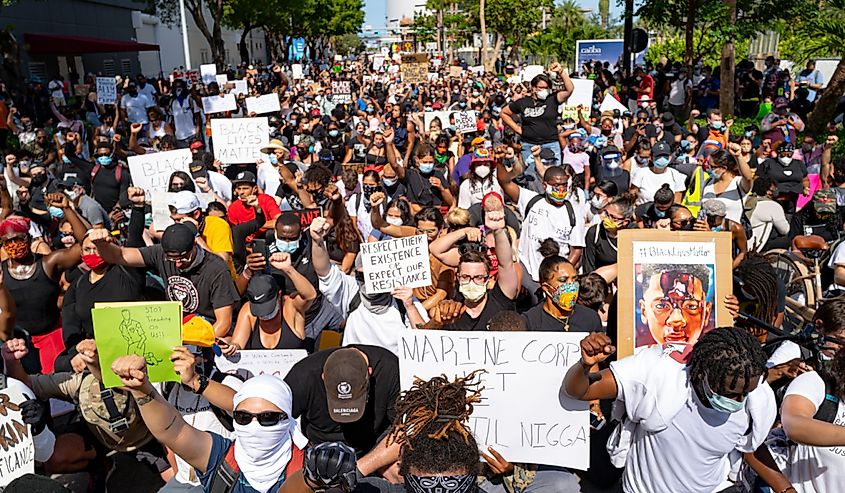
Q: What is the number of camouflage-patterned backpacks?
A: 1